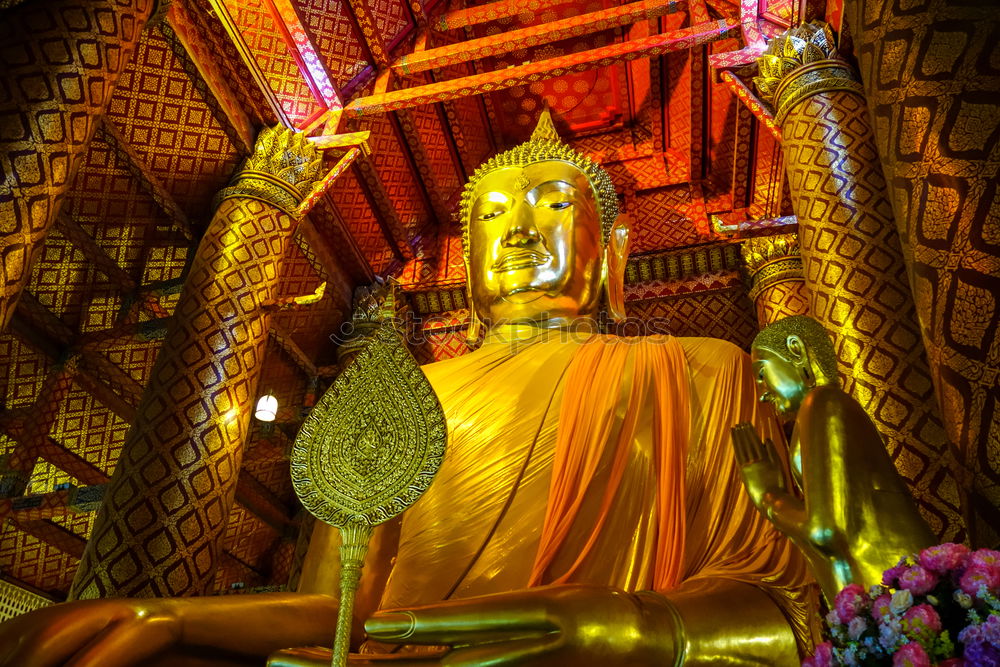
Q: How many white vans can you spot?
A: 0